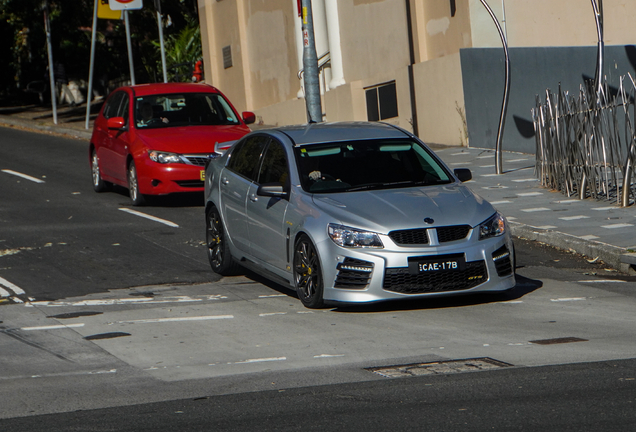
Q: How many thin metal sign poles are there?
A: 4